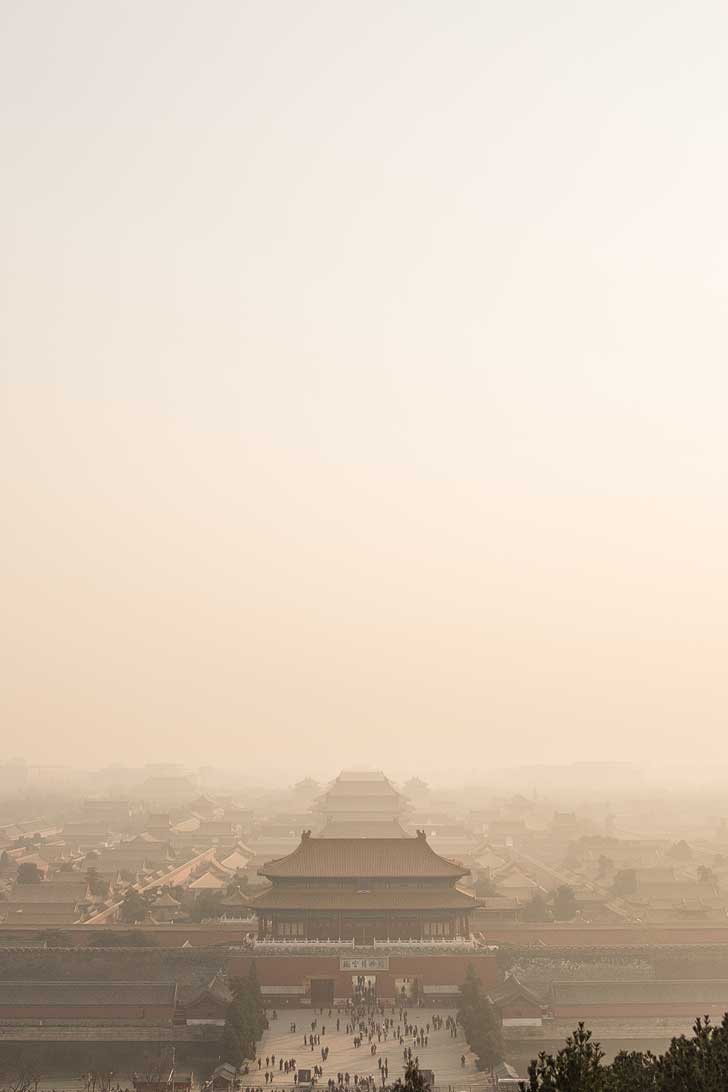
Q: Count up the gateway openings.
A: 3